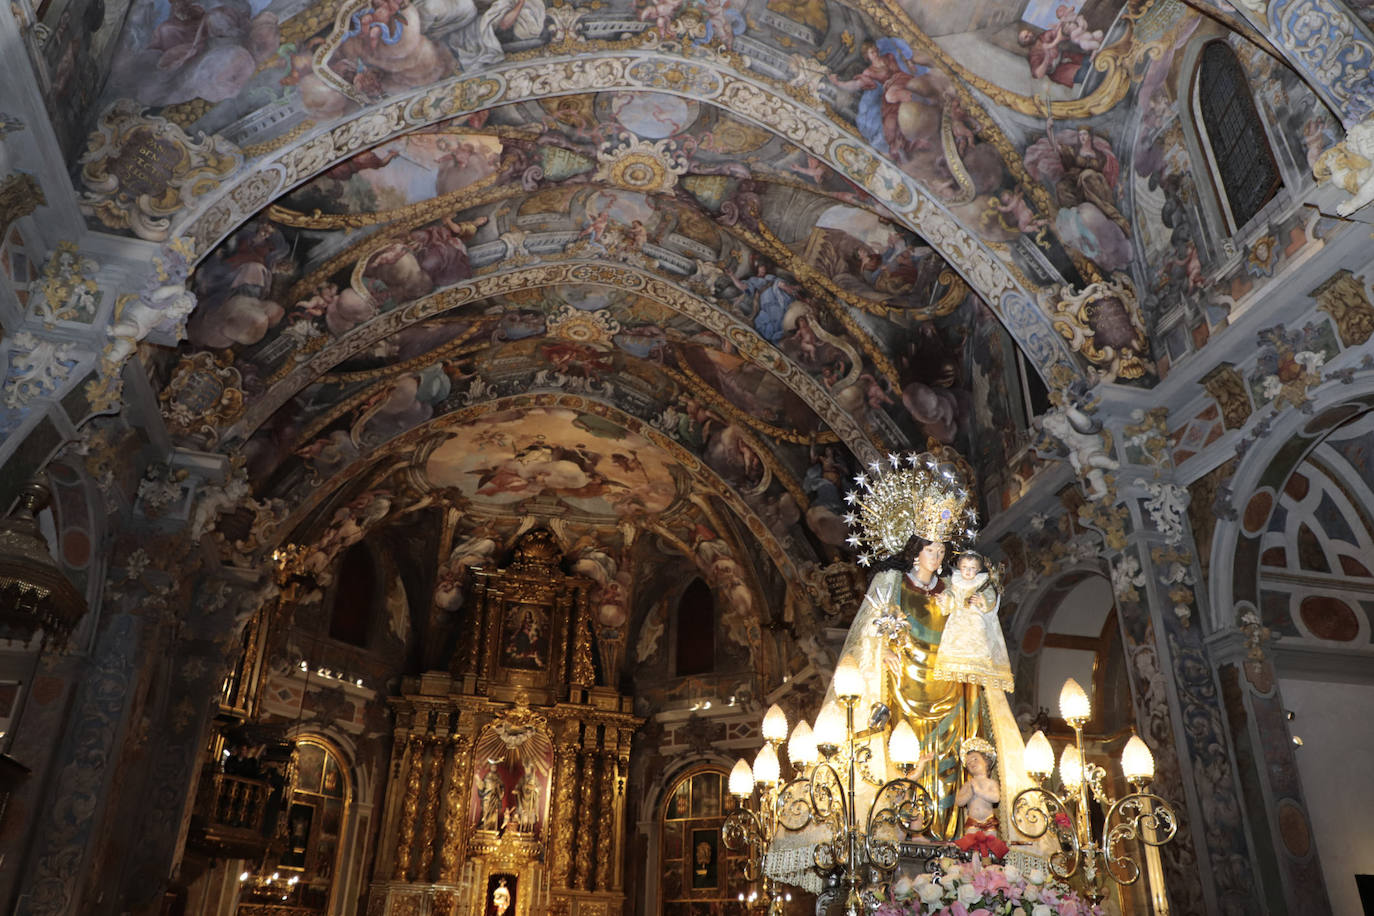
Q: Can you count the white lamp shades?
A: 11